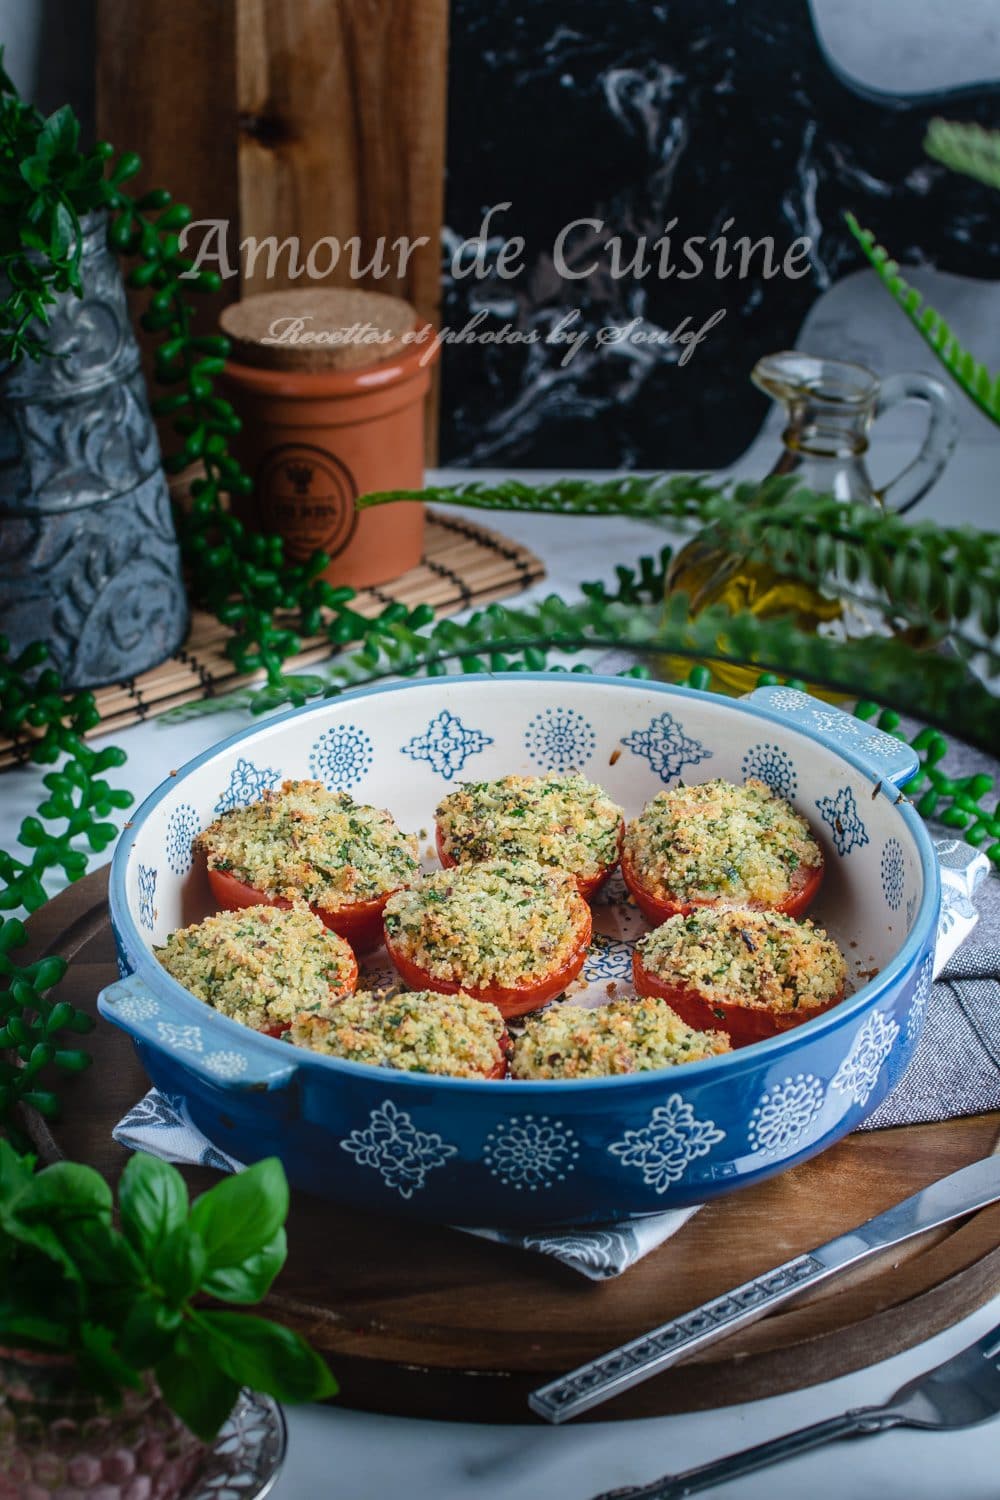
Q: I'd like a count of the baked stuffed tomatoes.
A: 8